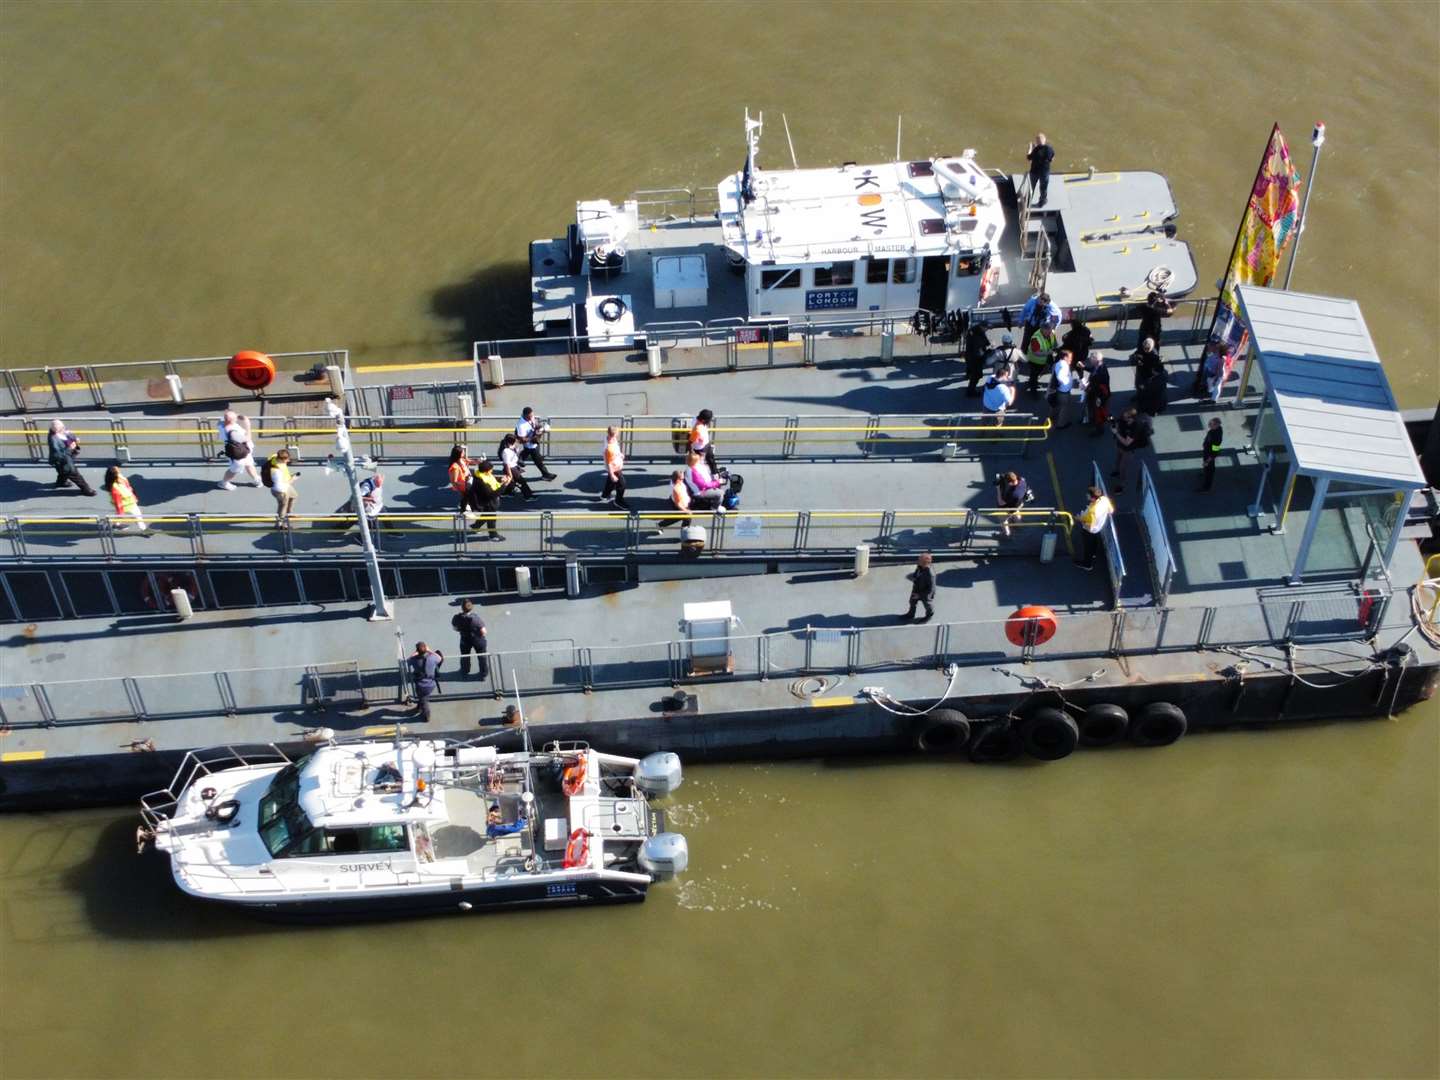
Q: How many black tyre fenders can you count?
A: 5